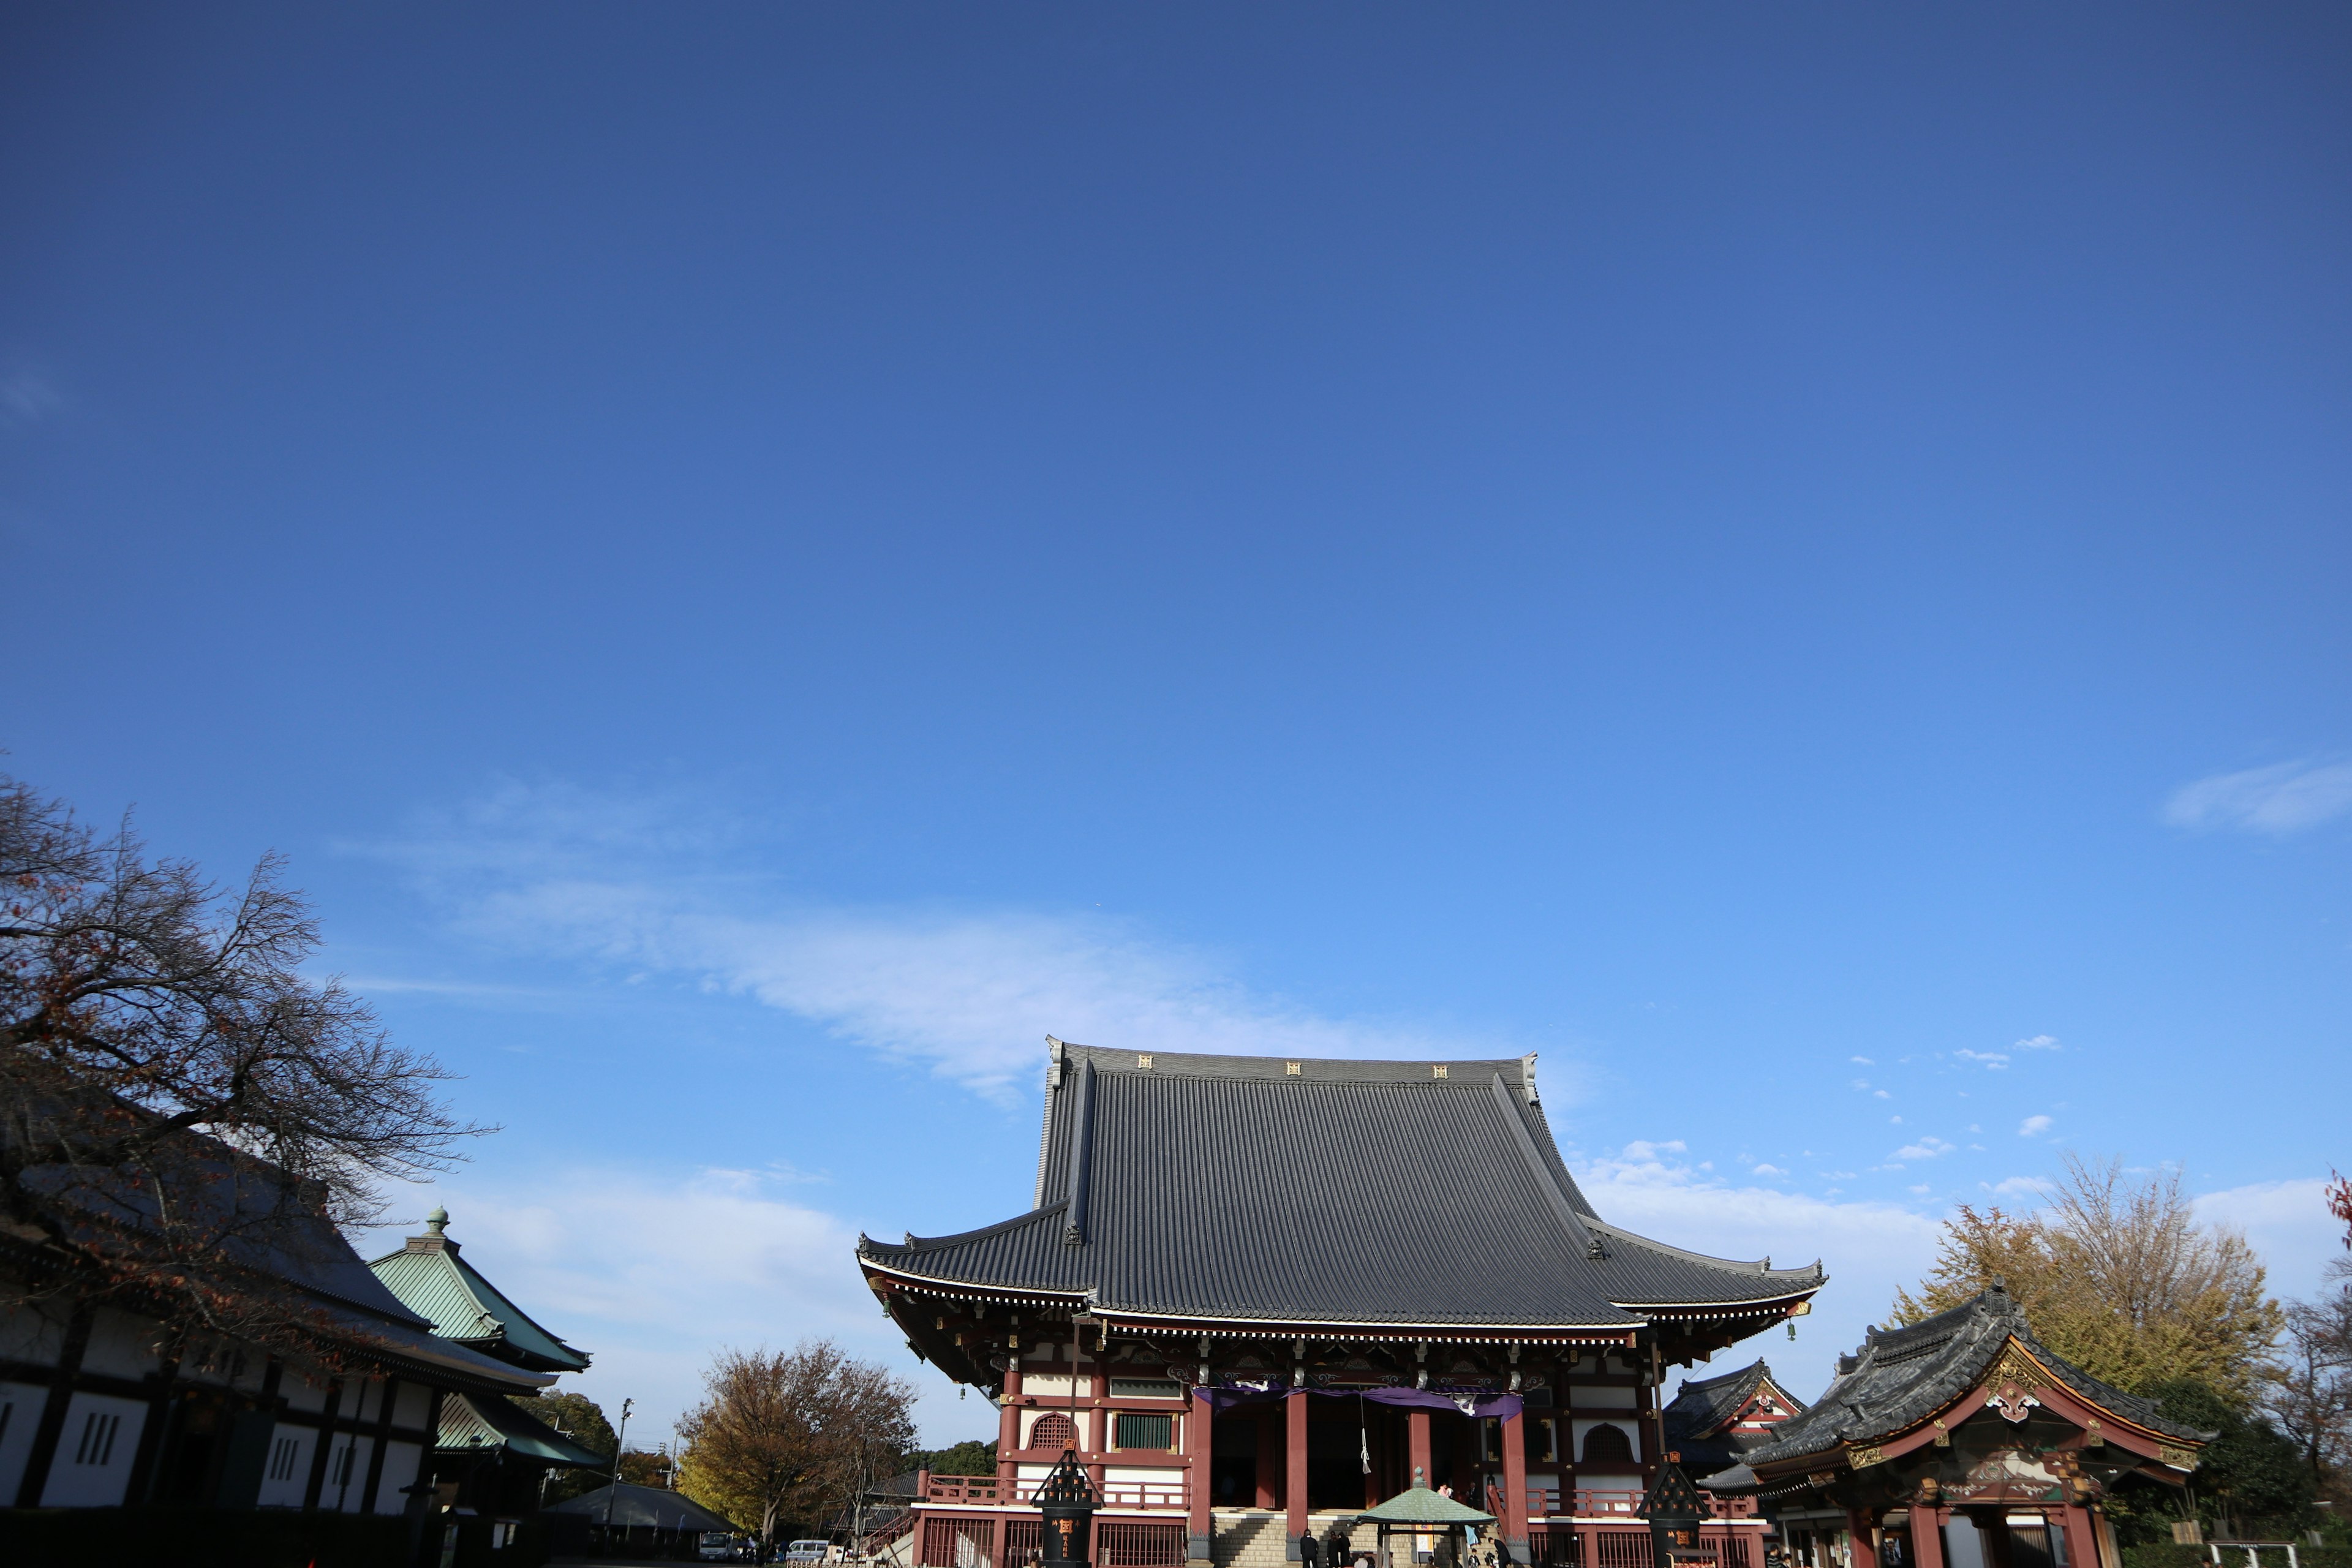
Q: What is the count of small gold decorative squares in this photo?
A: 3